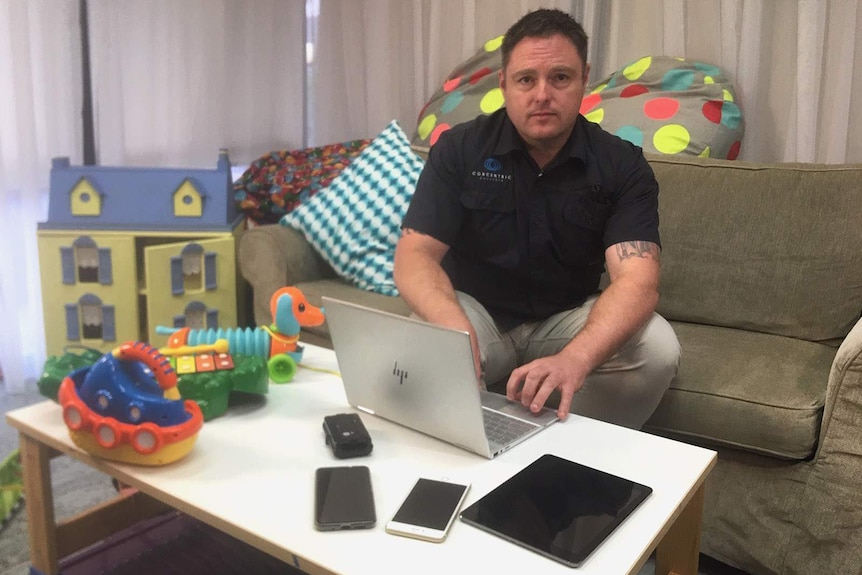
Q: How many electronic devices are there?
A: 5